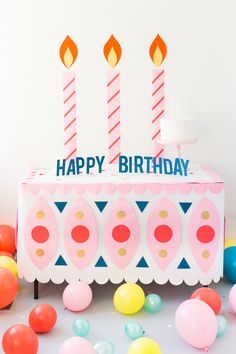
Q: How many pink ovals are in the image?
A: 5